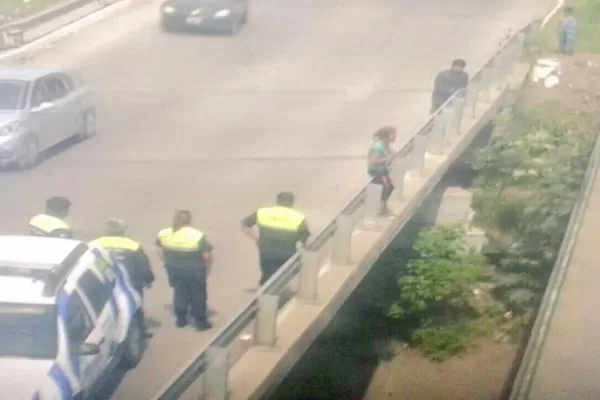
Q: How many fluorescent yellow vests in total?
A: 4